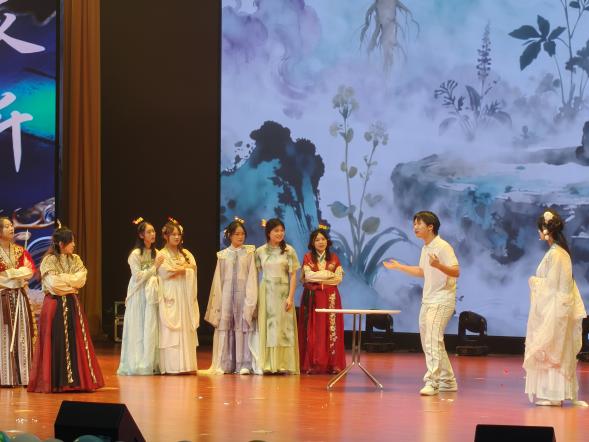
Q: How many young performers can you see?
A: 9